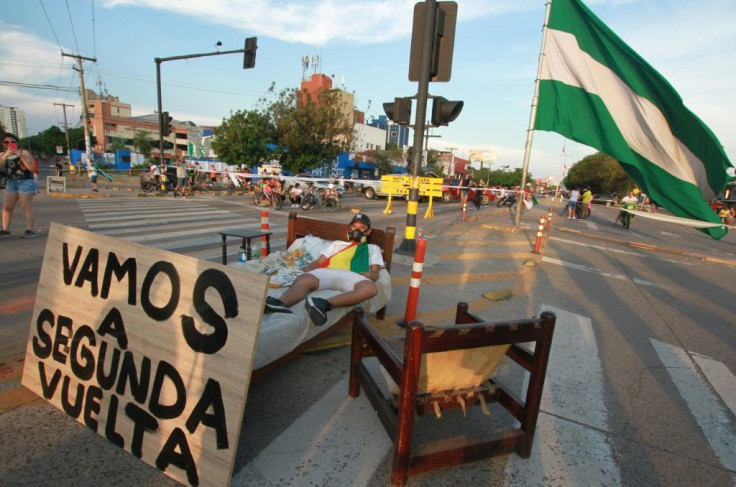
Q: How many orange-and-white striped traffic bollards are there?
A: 5